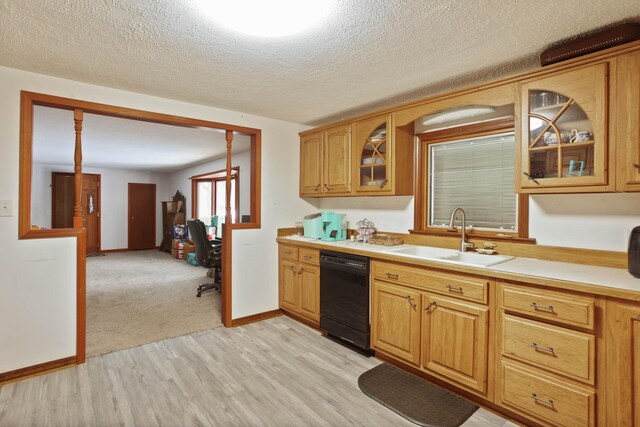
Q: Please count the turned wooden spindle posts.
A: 2